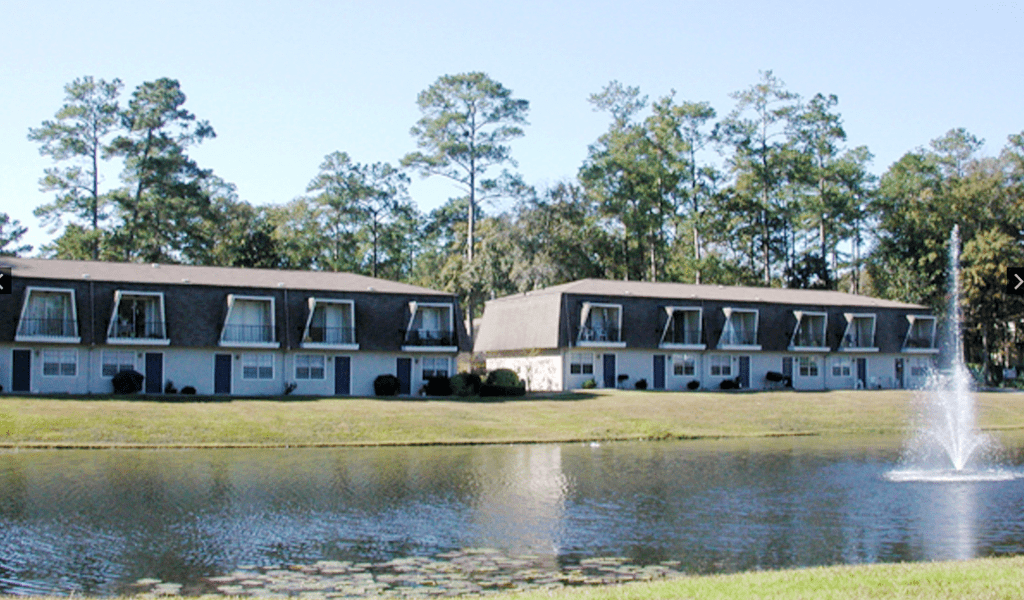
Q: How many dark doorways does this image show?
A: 11